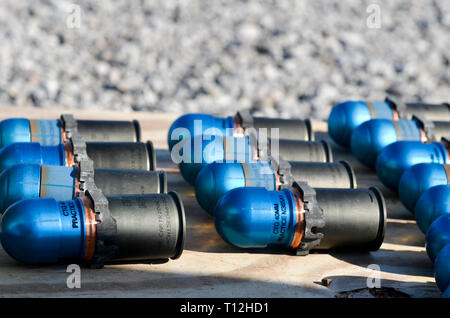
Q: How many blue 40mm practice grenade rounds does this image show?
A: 15